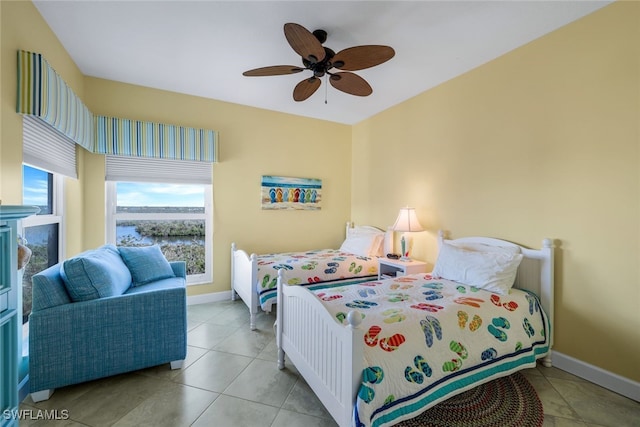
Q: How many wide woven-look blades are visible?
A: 5